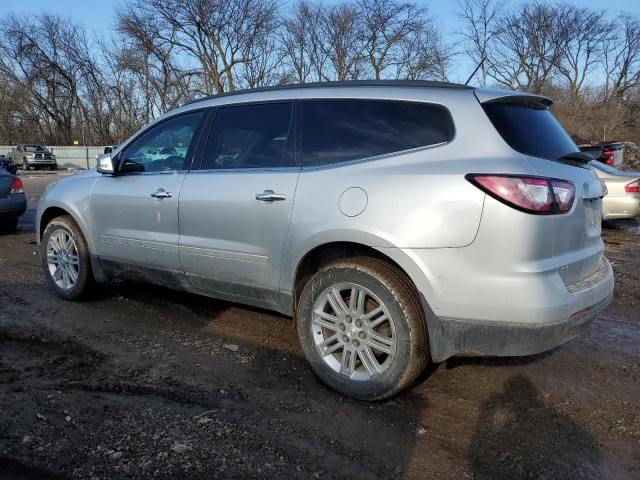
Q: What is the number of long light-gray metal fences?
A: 1